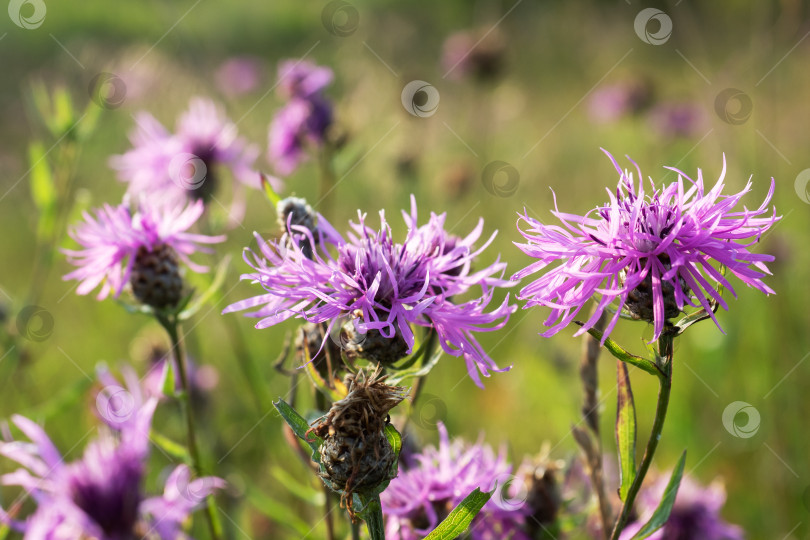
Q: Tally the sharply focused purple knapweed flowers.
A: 2